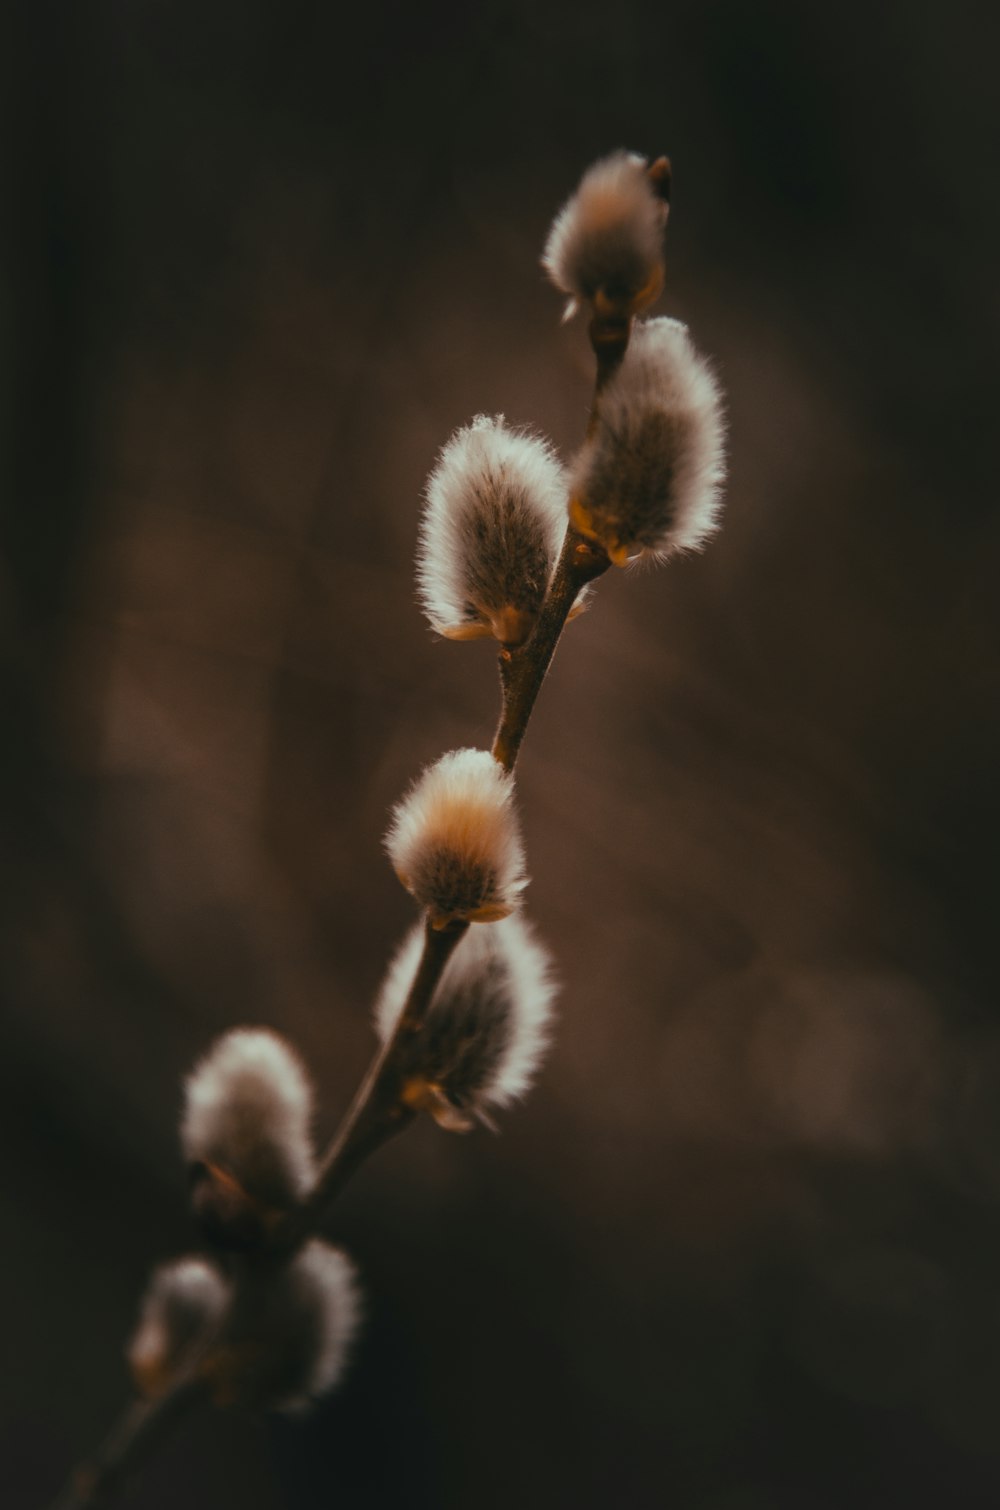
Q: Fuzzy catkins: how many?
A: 8